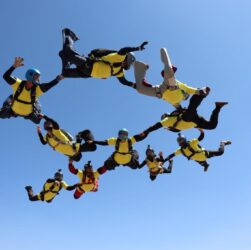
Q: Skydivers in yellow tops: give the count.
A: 10